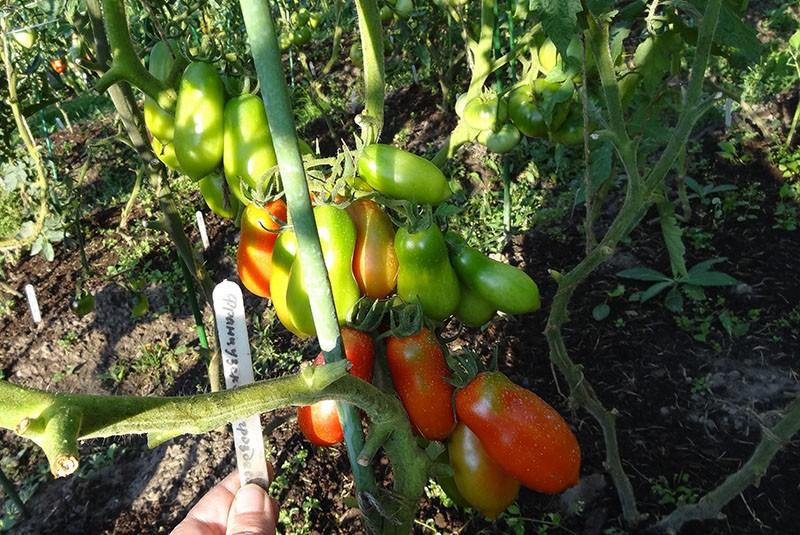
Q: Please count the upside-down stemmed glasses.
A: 0